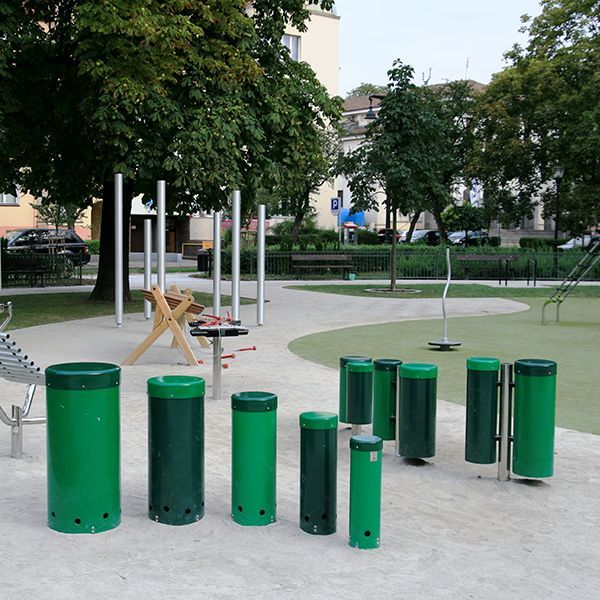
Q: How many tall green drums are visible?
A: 11